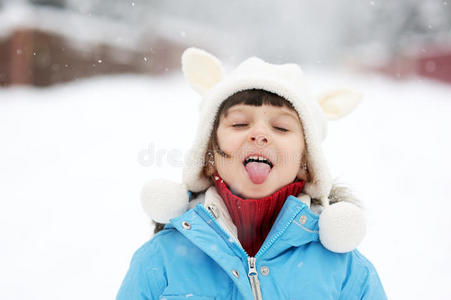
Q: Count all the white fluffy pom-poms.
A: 2